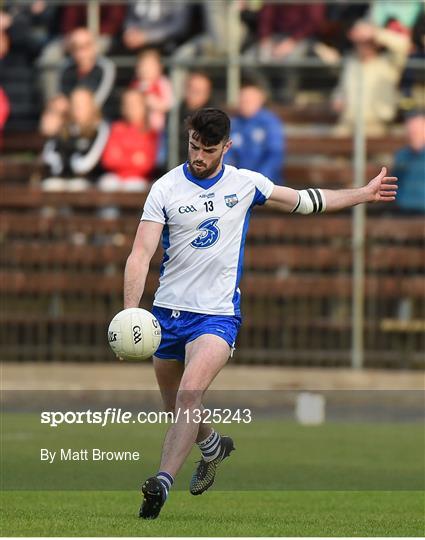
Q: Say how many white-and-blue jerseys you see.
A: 1